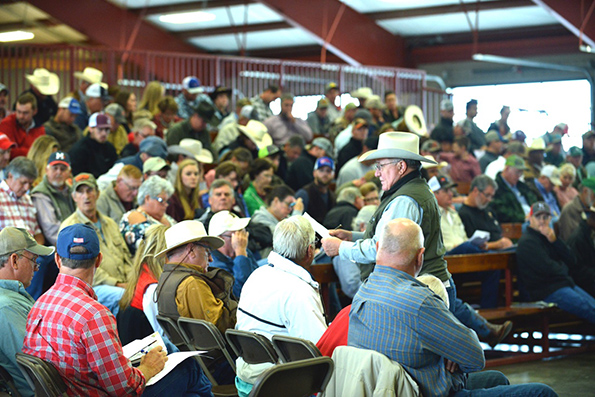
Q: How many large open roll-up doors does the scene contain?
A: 1